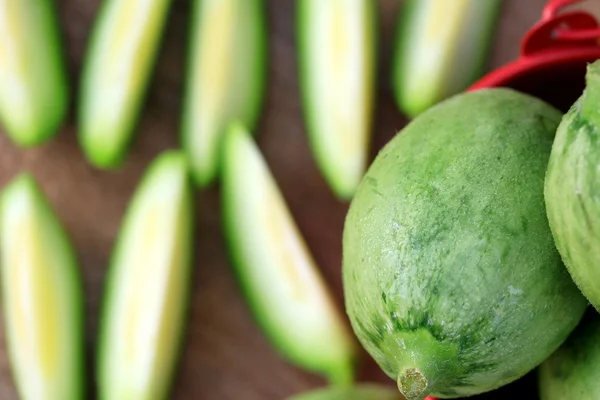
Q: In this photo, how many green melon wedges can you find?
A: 8